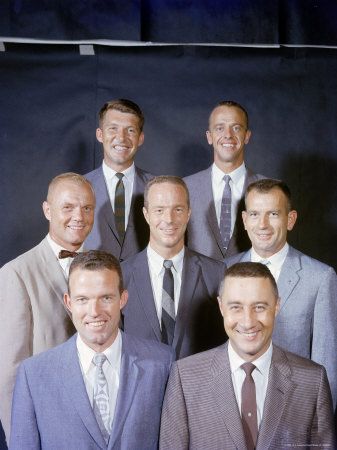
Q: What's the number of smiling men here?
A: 7